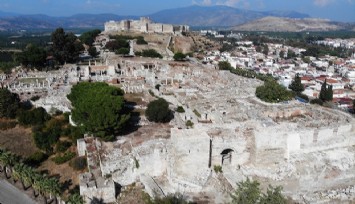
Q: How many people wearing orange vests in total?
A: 0